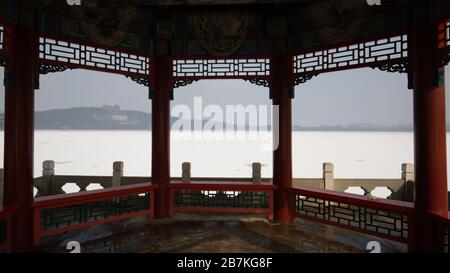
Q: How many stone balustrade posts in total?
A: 6